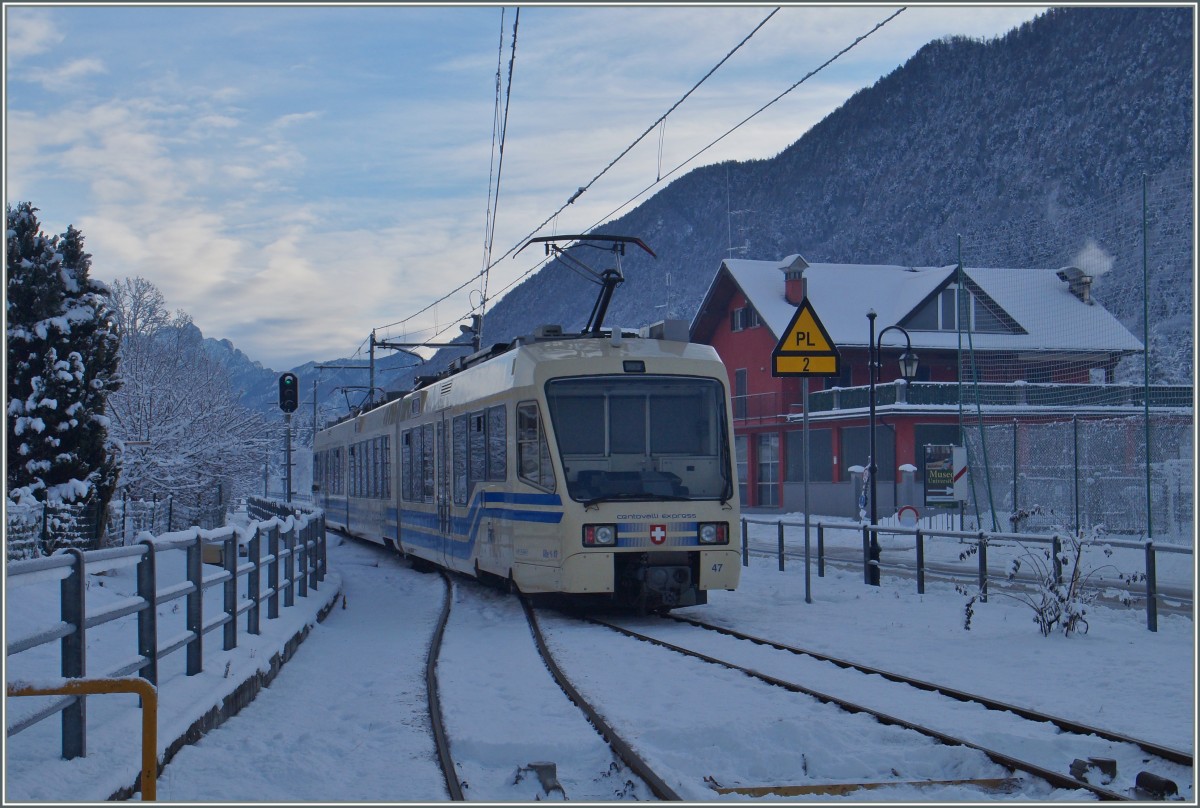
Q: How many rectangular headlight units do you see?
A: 2